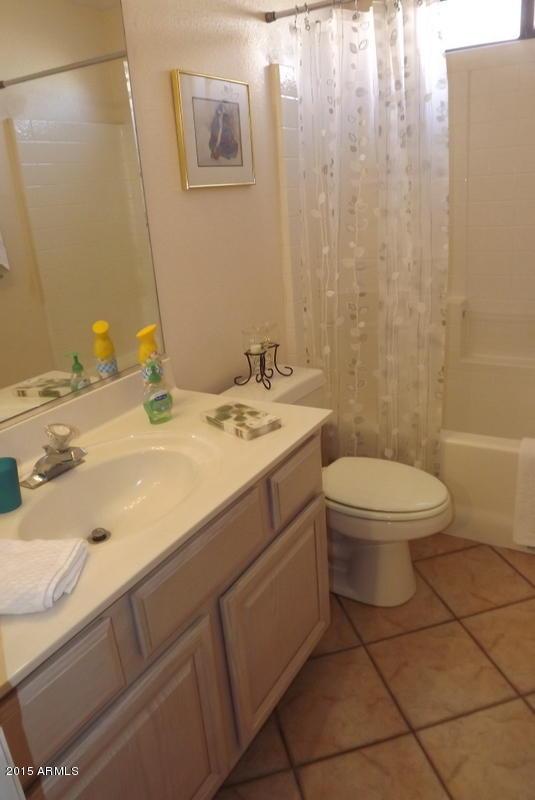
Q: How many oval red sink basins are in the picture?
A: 0